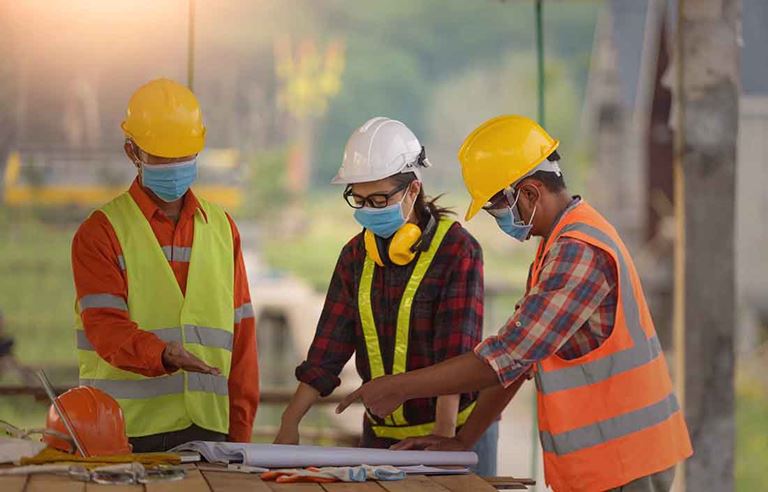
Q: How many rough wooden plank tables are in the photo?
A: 1